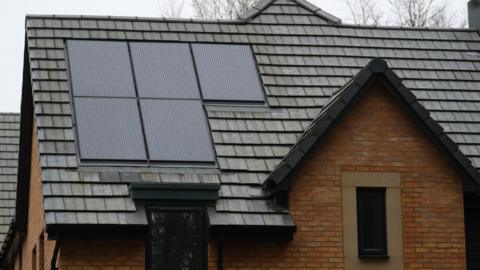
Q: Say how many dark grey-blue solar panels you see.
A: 5